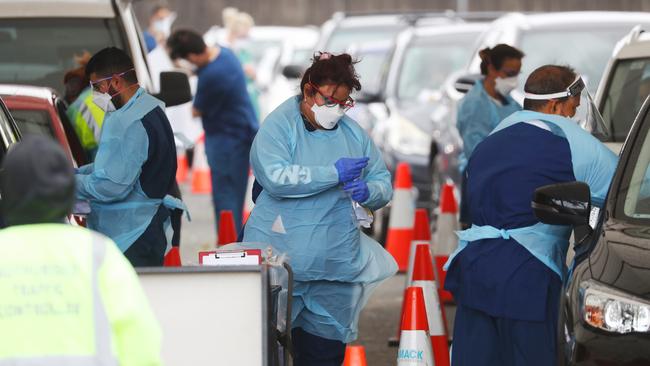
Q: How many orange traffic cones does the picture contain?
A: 11